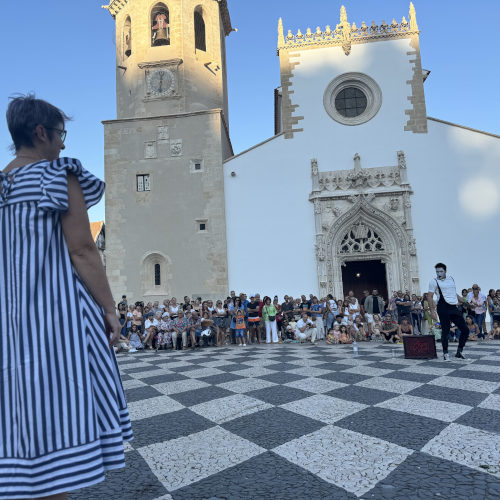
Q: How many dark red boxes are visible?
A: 1